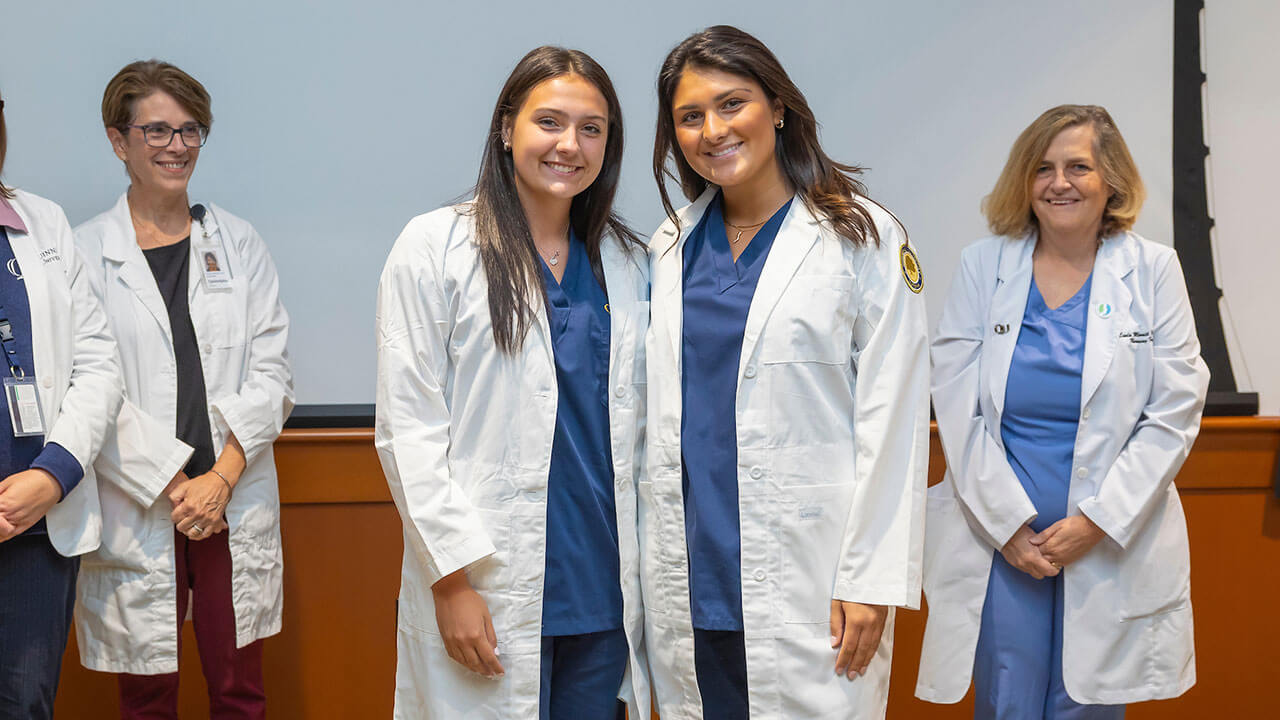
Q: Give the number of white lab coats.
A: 5